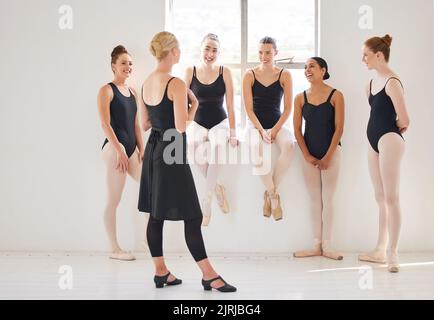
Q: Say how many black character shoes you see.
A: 2